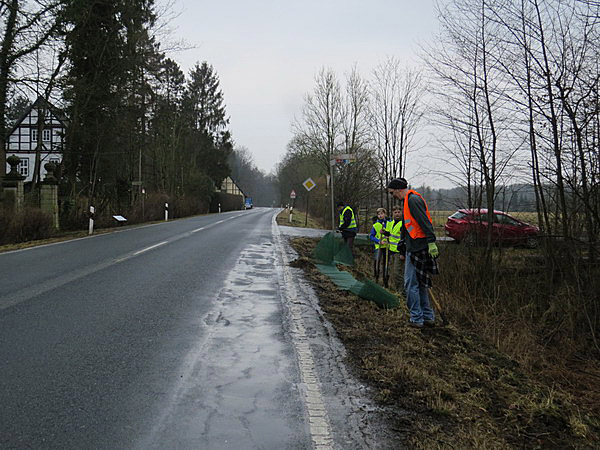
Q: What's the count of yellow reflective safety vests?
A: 3